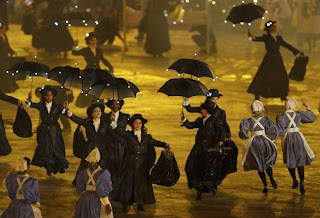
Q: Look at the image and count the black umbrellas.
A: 8